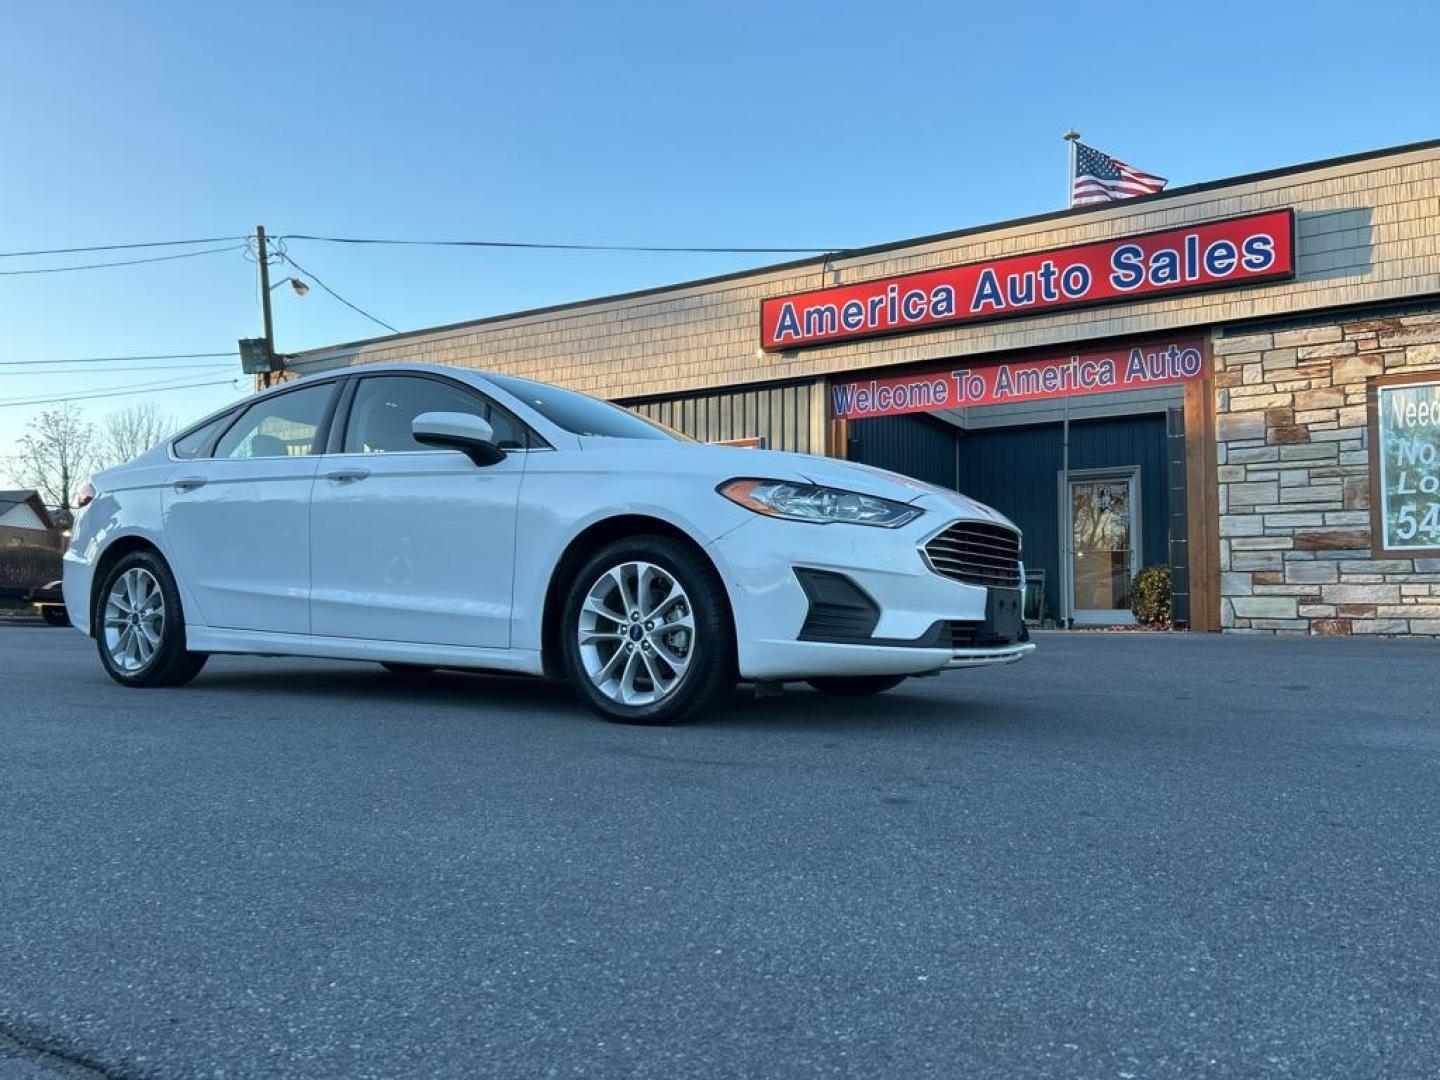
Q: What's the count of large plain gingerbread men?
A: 0